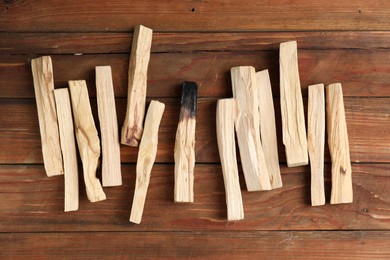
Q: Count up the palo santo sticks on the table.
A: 13